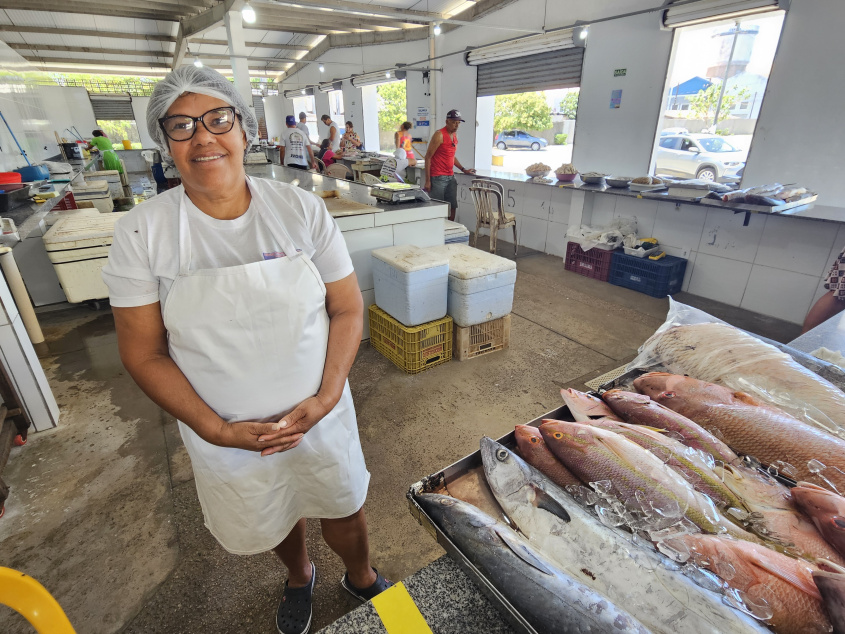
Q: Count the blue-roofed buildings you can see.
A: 1